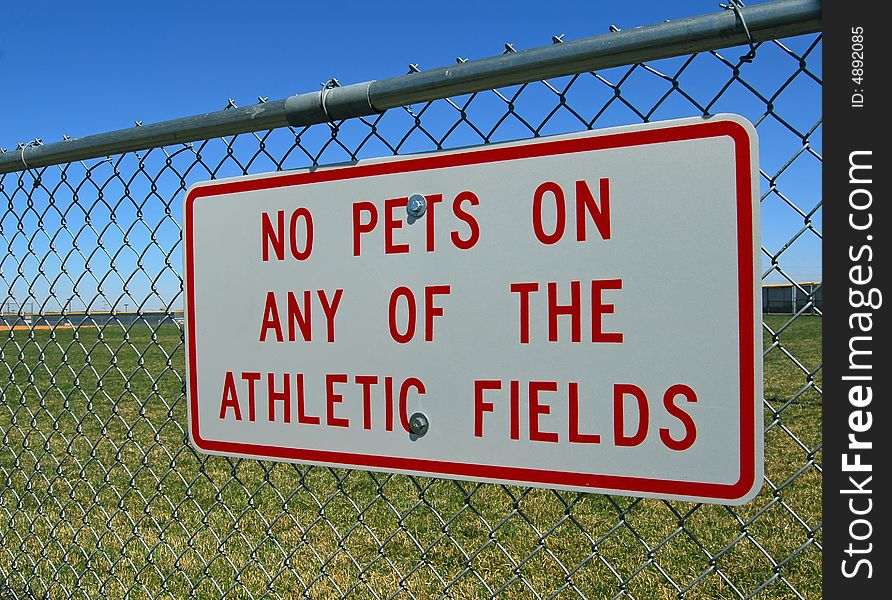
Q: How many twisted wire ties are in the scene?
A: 3